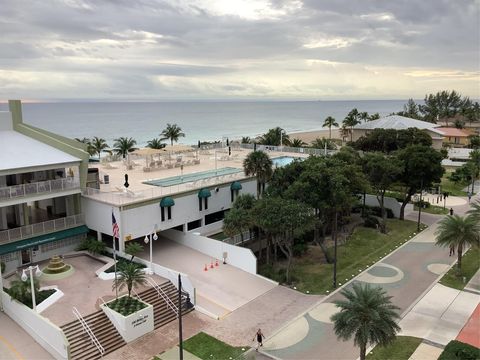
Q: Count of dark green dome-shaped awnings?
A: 3